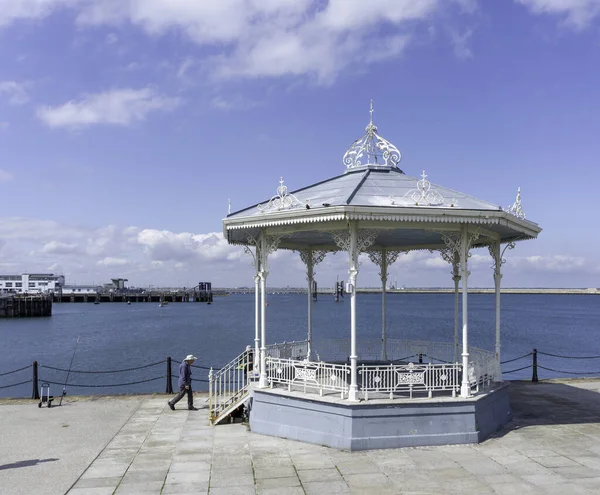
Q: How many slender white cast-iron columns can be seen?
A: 8